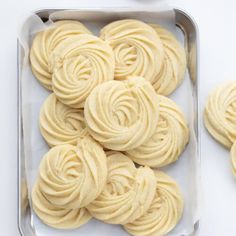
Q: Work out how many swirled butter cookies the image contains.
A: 13